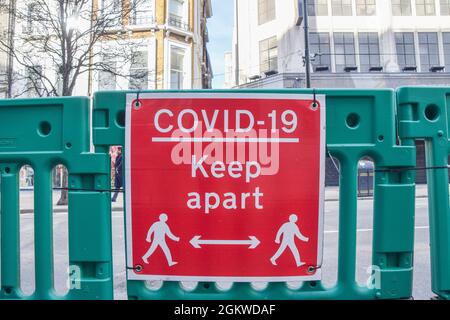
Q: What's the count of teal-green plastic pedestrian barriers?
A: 3